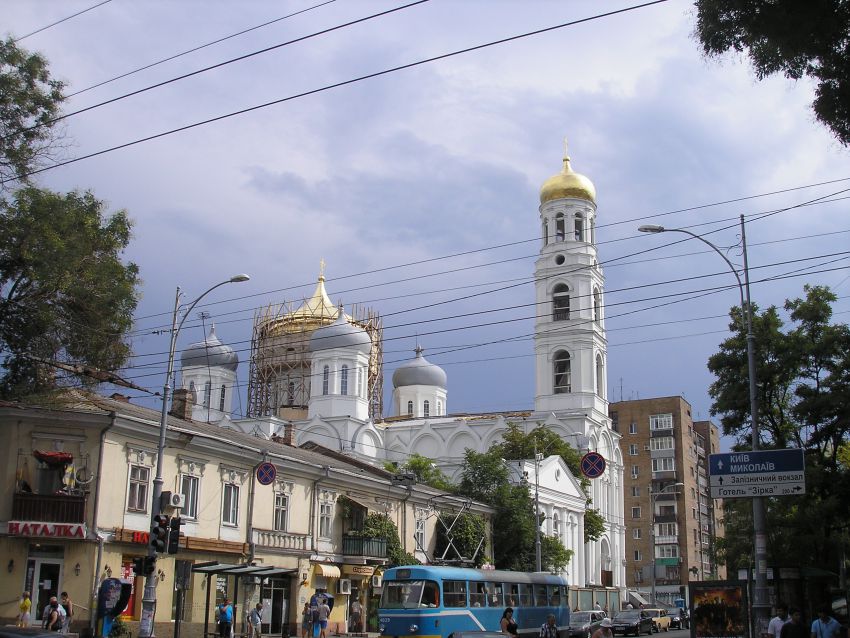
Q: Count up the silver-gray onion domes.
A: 3